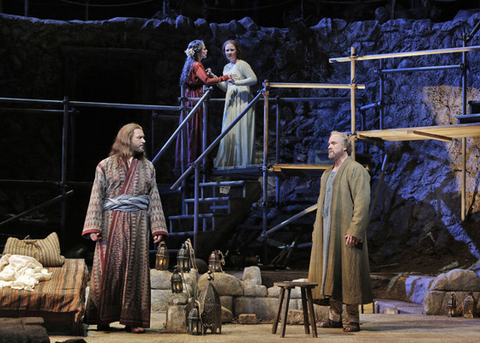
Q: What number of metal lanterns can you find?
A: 8